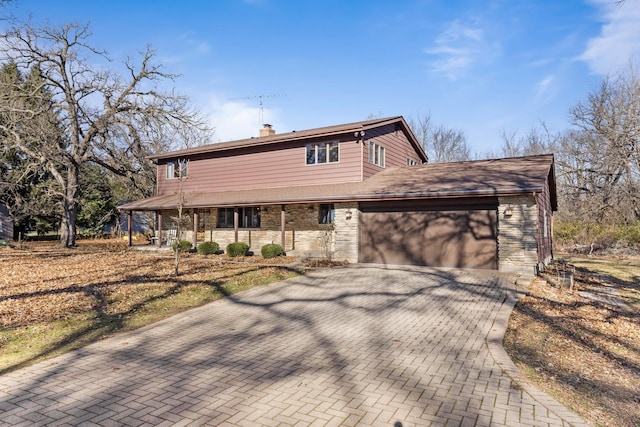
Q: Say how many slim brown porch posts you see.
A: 5